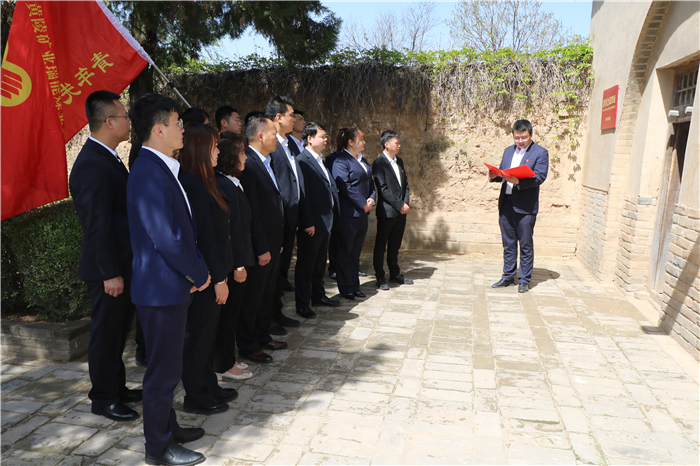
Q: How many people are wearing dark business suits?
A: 15